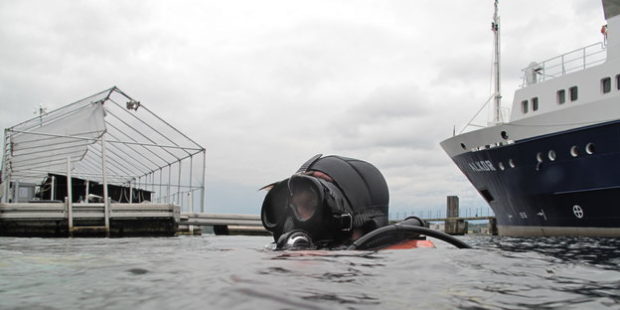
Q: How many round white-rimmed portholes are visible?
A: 6